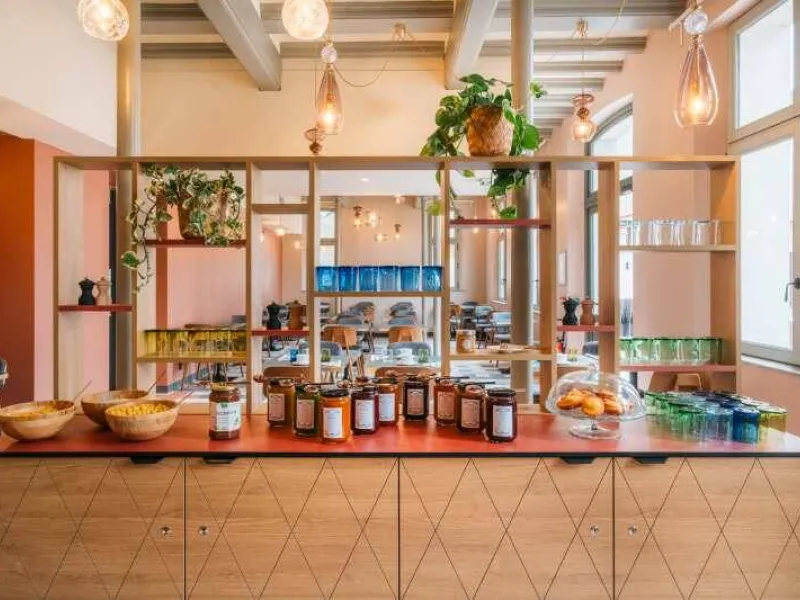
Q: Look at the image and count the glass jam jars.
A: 10